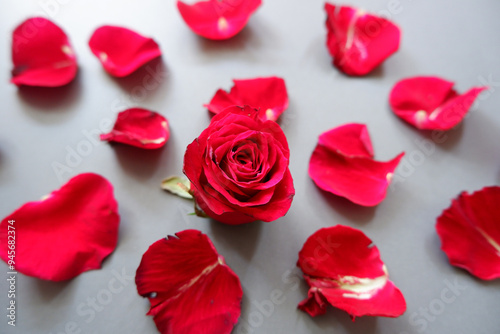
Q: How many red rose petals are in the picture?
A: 12